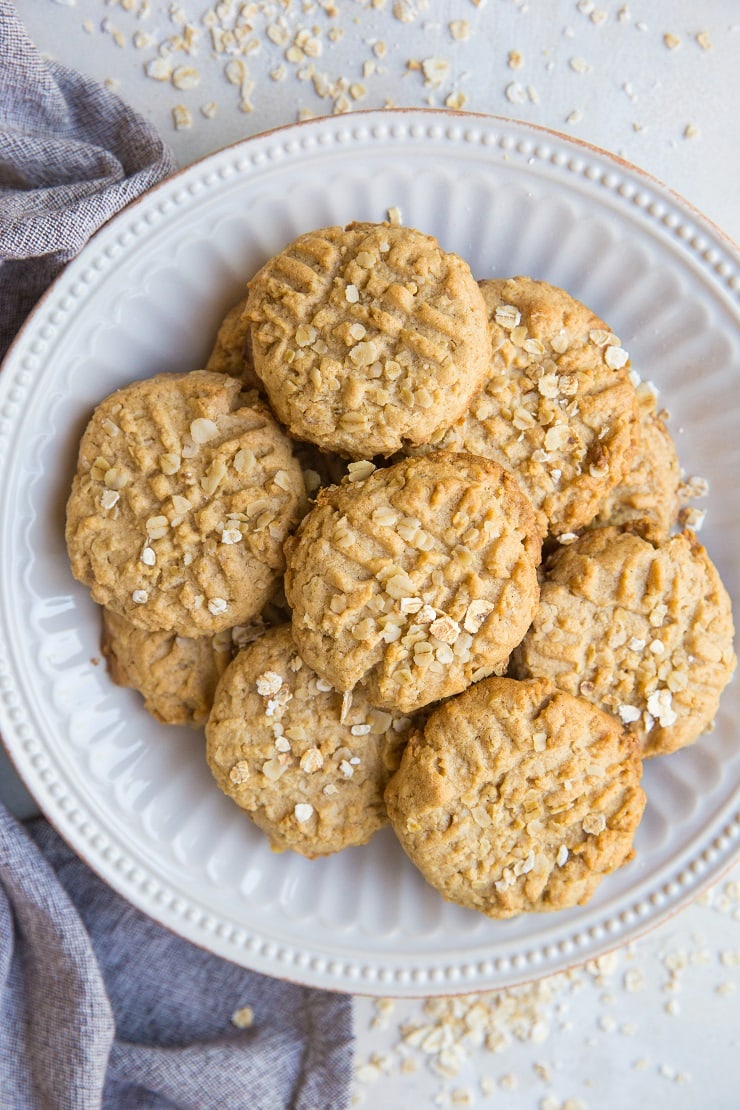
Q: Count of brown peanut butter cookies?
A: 10